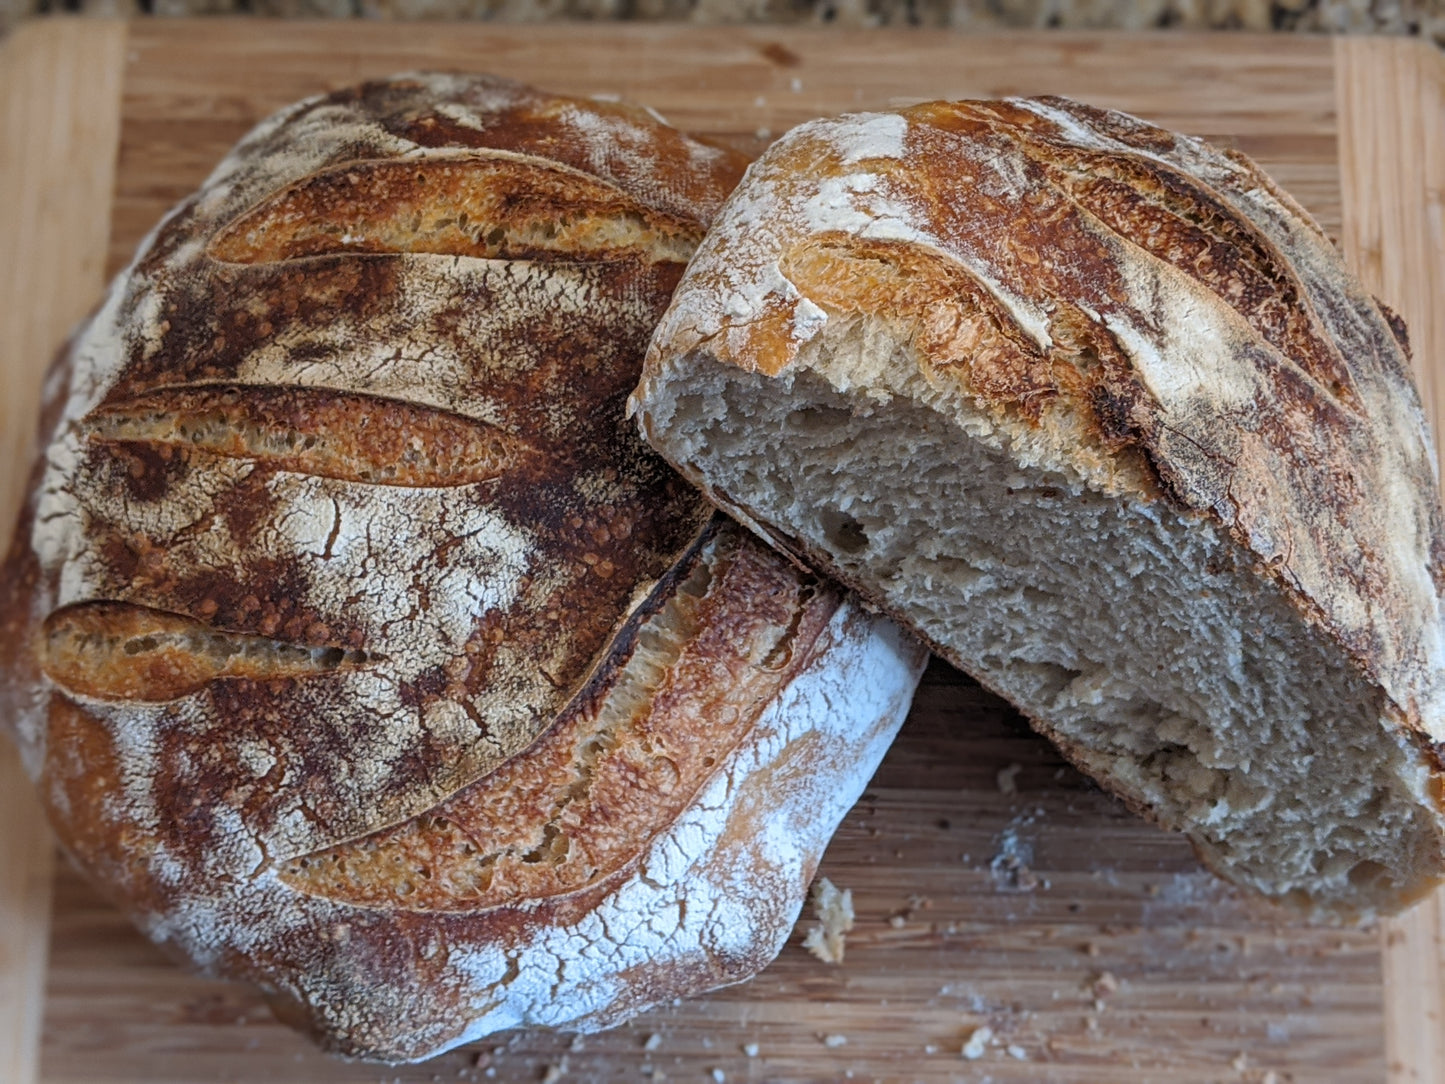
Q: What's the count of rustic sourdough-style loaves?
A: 2